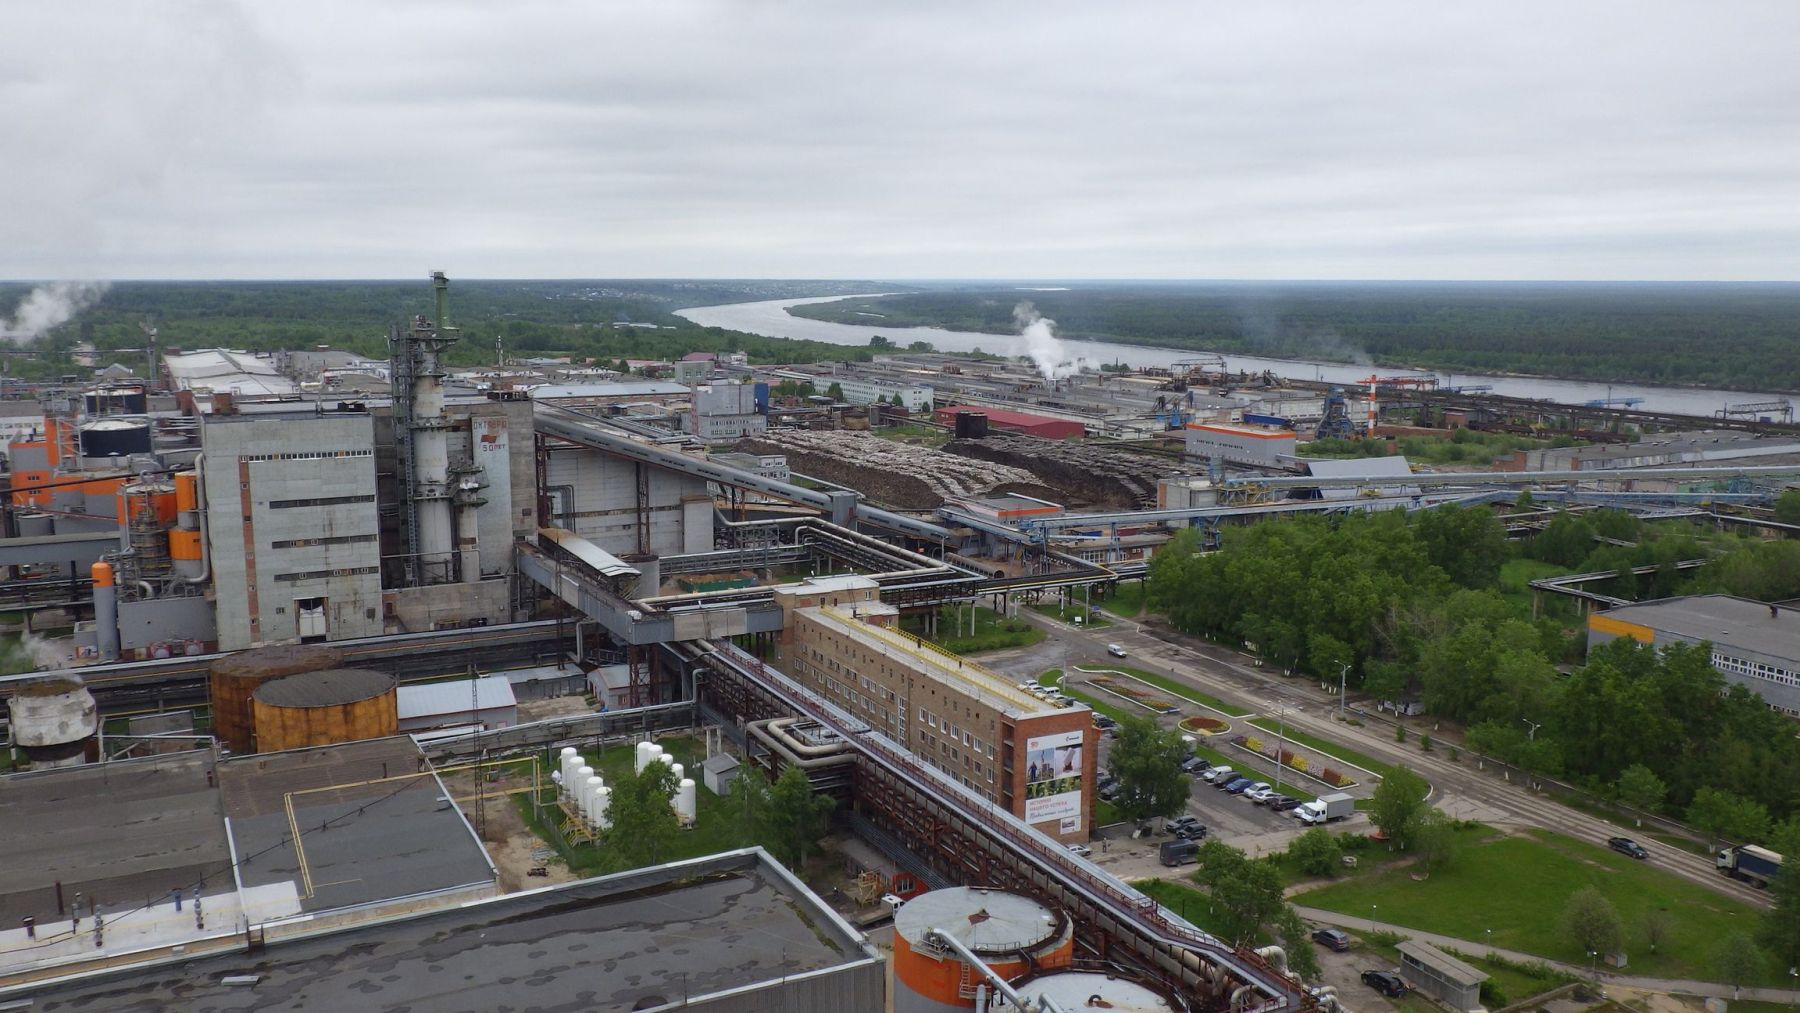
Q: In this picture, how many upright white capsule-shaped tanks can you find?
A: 10